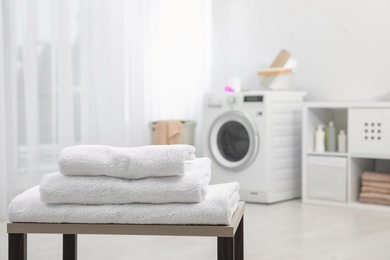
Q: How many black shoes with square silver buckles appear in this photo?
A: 0